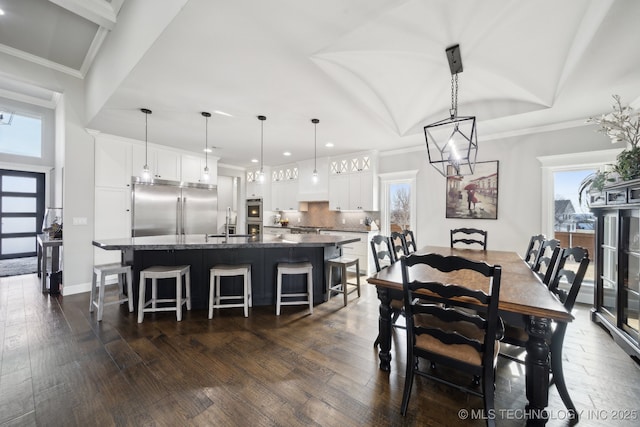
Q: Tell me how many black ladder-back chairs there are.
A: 8